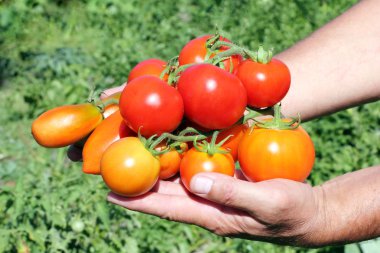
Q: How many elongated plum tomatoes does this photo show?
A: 2